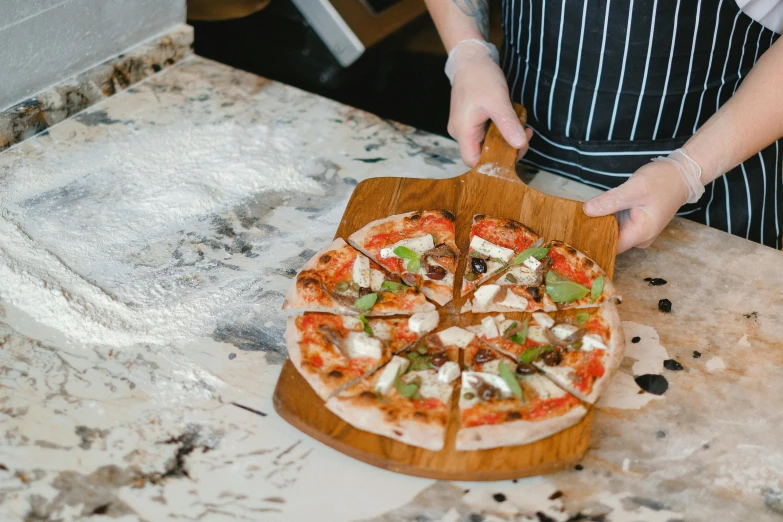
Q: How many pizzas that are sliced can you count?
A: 1